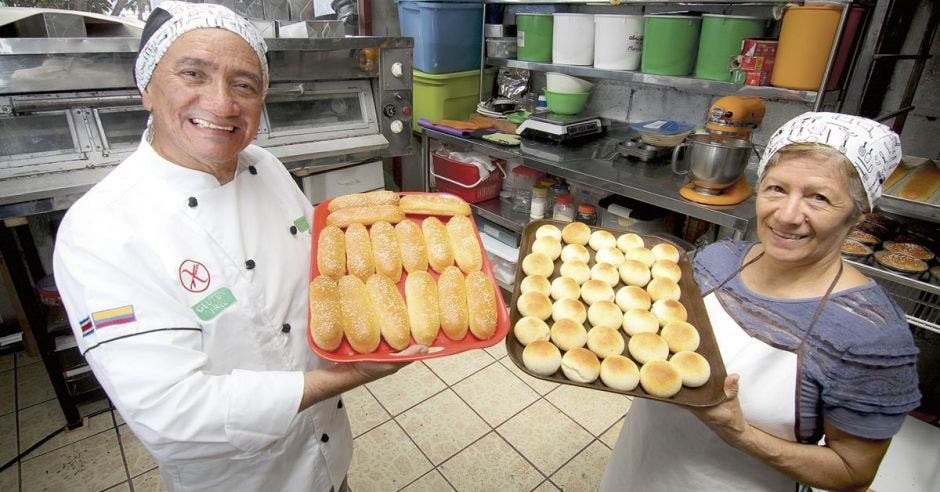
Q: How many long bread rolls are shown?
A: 15